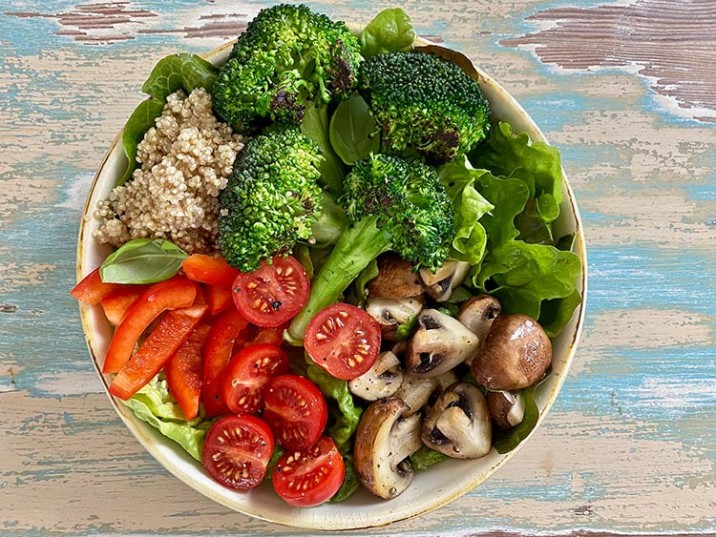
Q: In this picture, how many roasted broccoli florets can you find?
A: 4